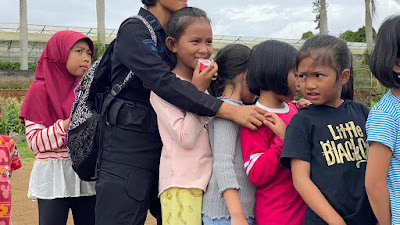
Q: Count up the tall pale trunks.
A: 4